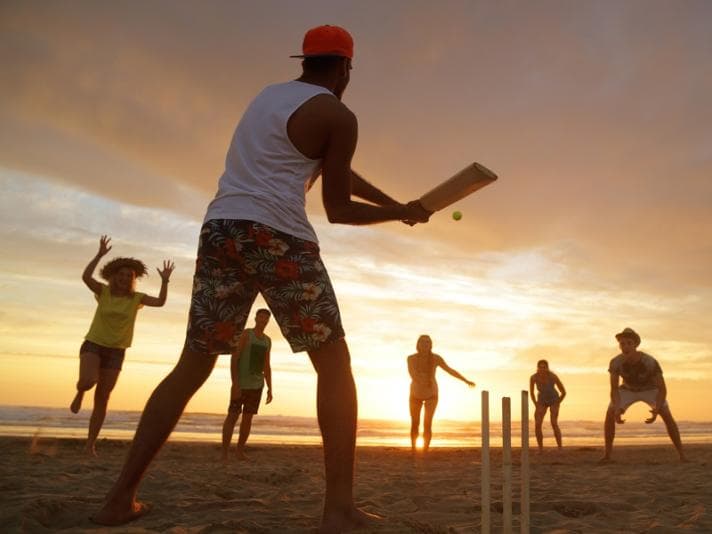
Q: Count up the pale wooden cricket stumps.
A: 3